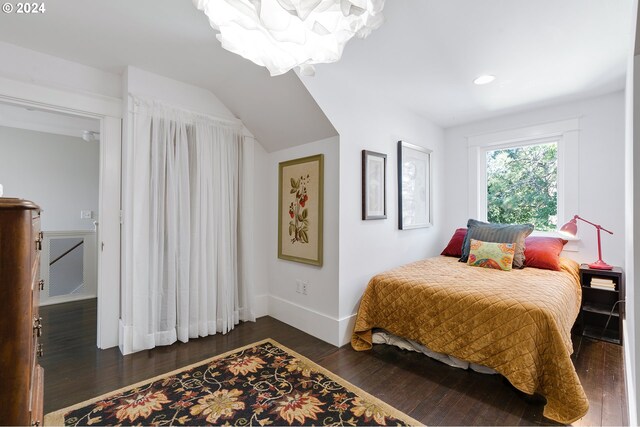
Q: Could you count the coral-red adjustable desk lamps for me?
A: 1